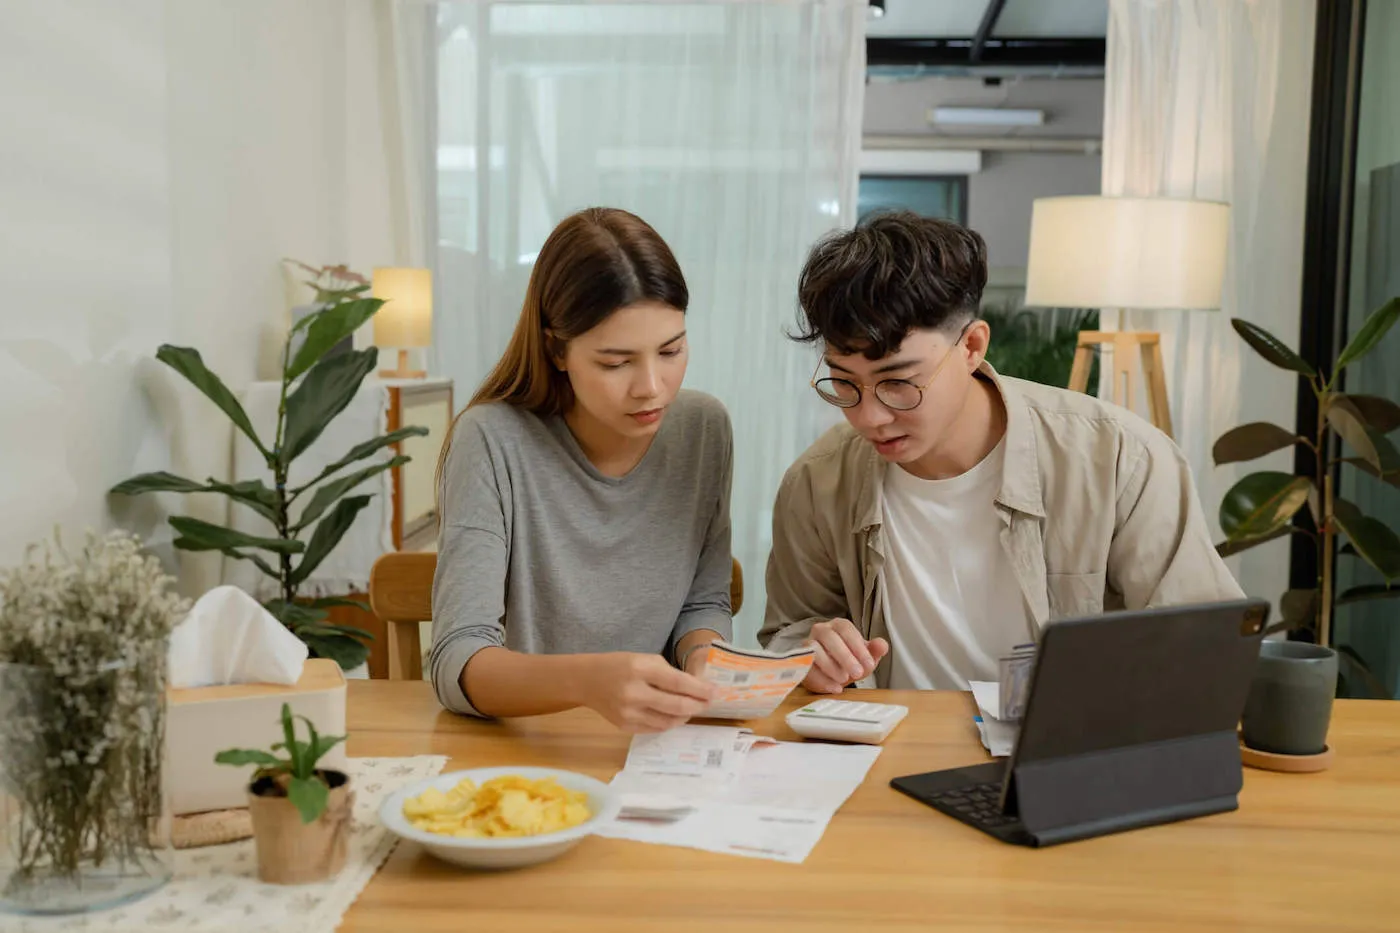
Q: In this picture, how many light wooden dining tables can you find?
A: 1